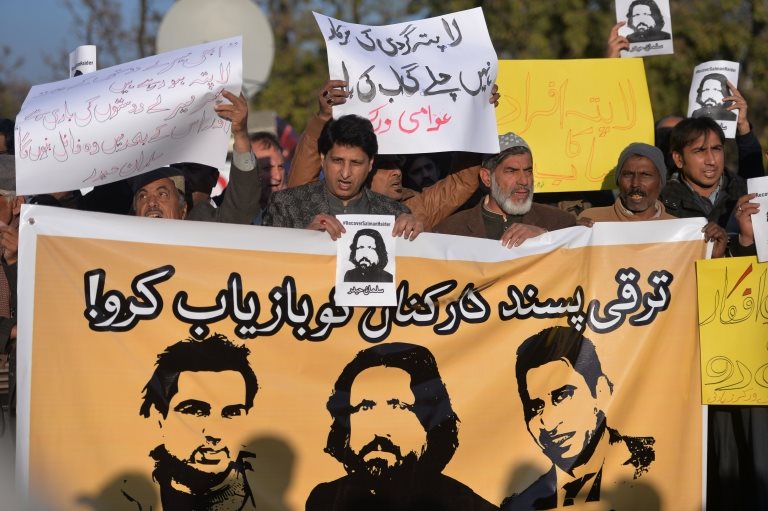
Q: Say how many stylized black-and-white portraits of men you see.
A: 6